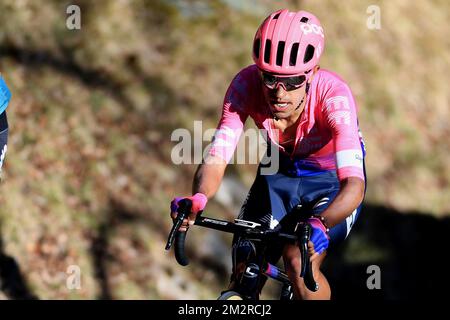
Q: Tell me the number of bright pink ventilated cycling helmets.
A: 1